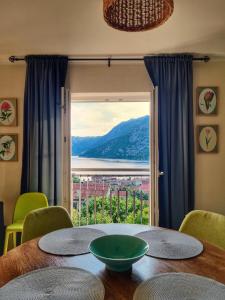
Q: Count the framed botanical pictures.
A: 4